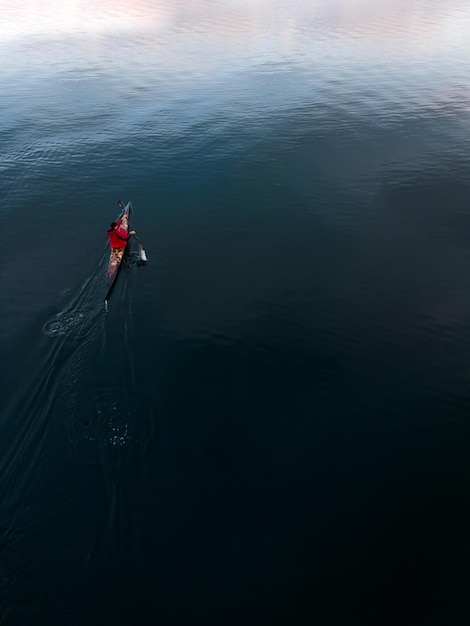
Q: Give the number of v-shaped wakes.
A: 1